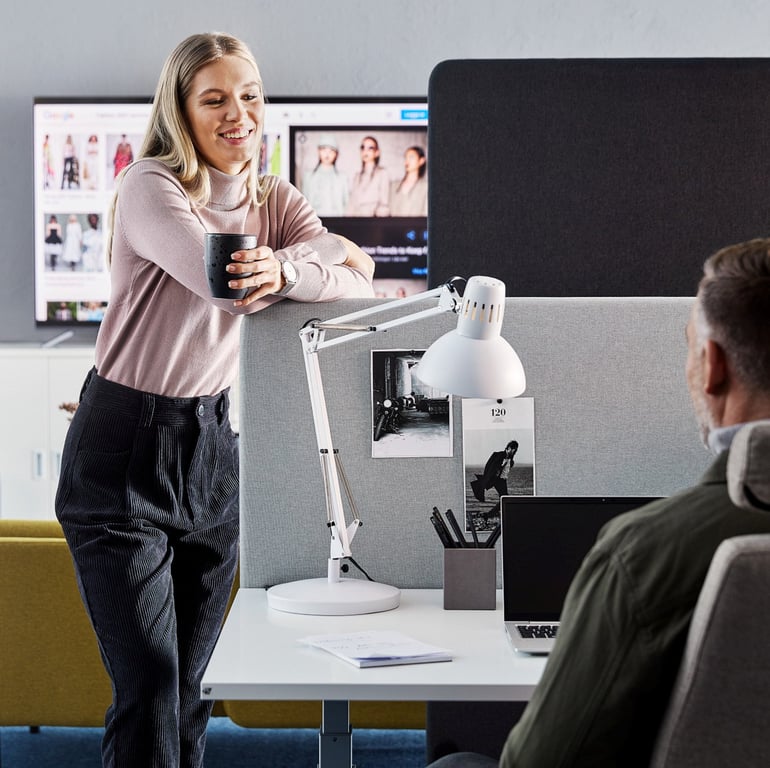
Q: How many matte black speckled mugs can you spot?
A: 1